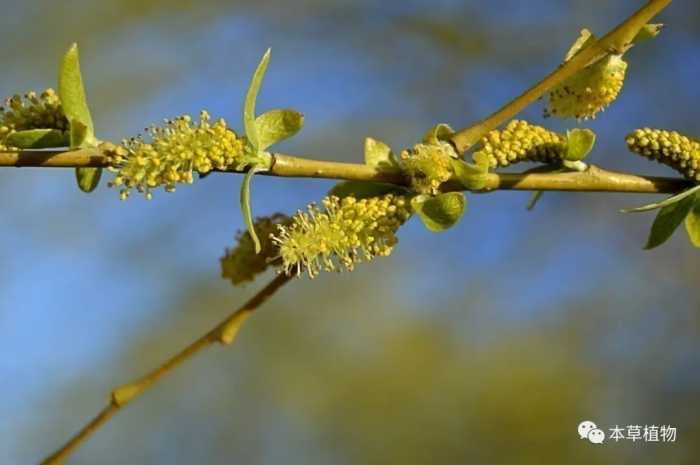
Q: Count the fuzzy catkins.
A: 8